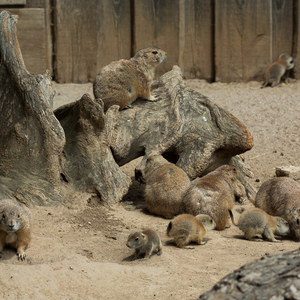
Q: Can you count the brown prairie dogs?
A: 9